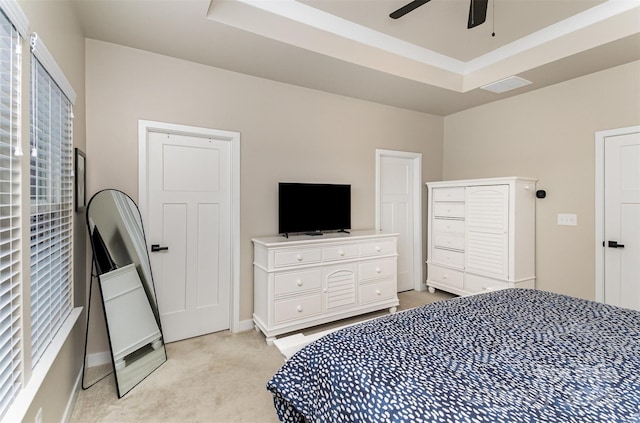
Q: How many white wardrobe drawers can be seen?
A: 7